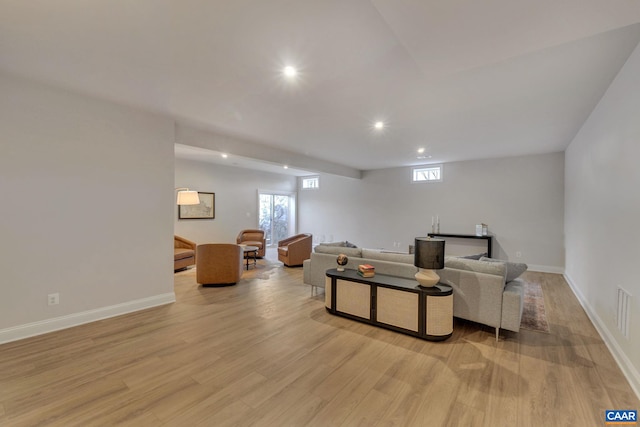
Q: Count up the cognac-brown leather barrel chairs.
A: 4